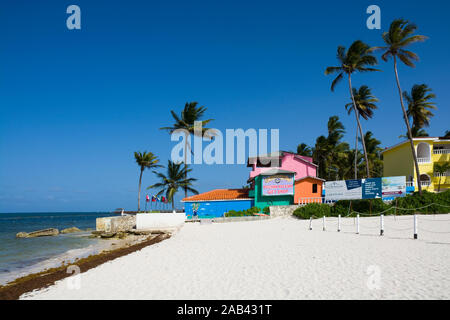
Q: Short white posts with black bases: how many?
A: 6